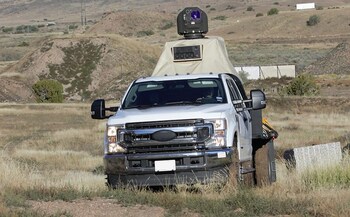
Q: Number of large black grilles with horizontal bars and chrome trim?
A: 1